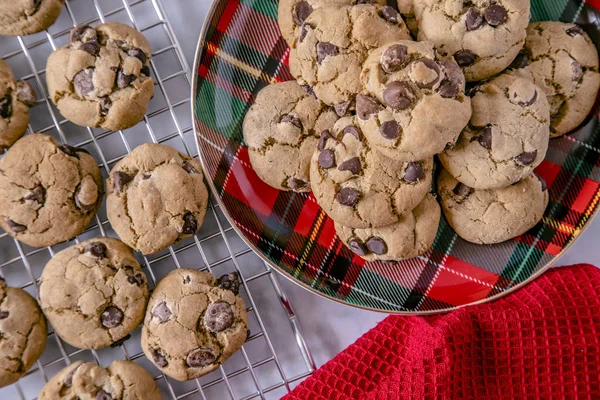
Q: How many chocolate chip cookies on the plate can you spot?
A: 11